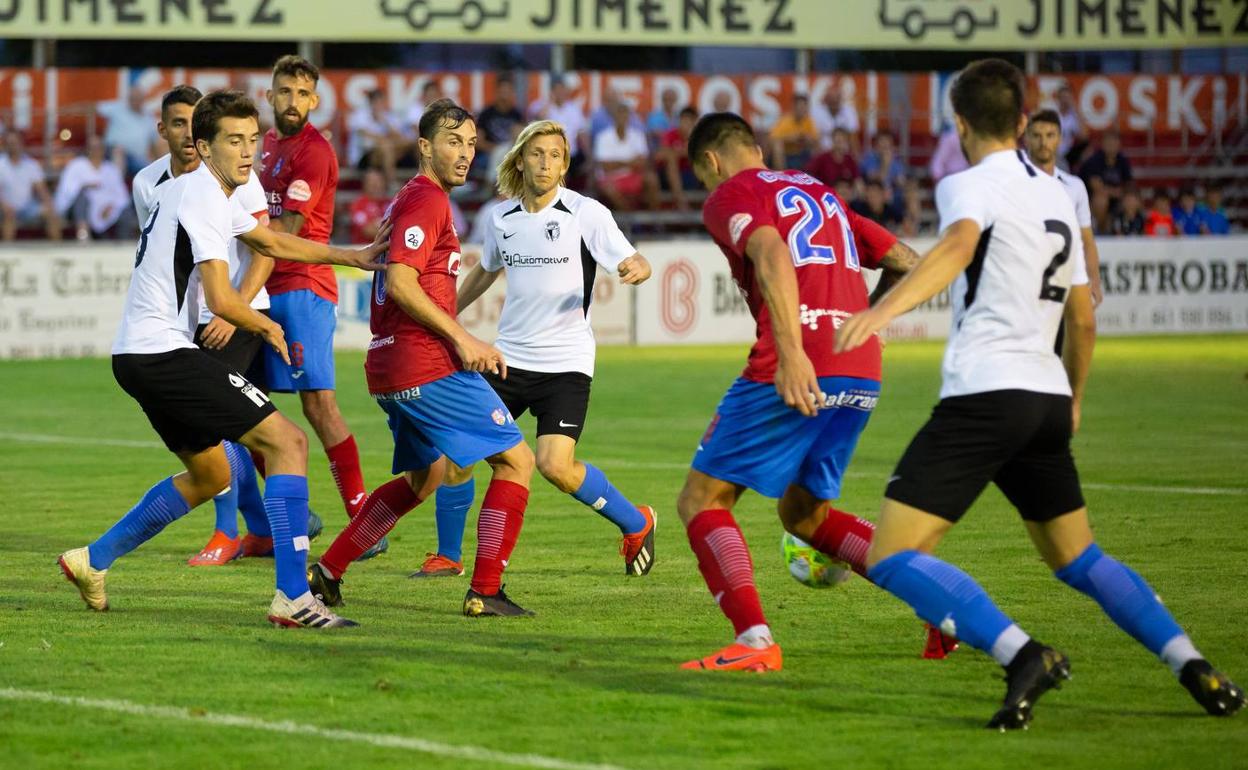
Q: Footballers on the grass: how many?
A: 8